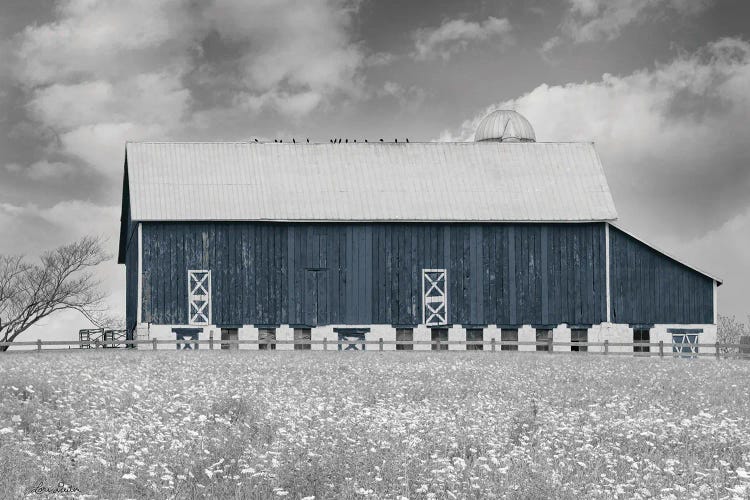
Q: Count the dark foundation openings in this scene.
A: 10